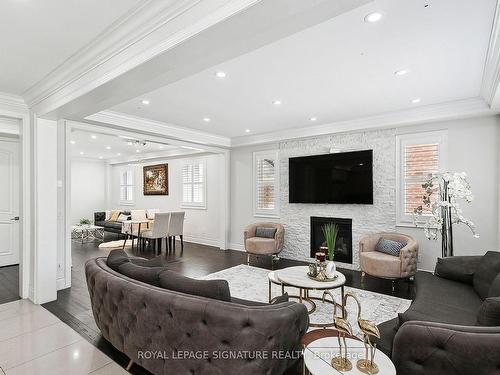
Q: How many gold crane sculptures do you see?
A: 2